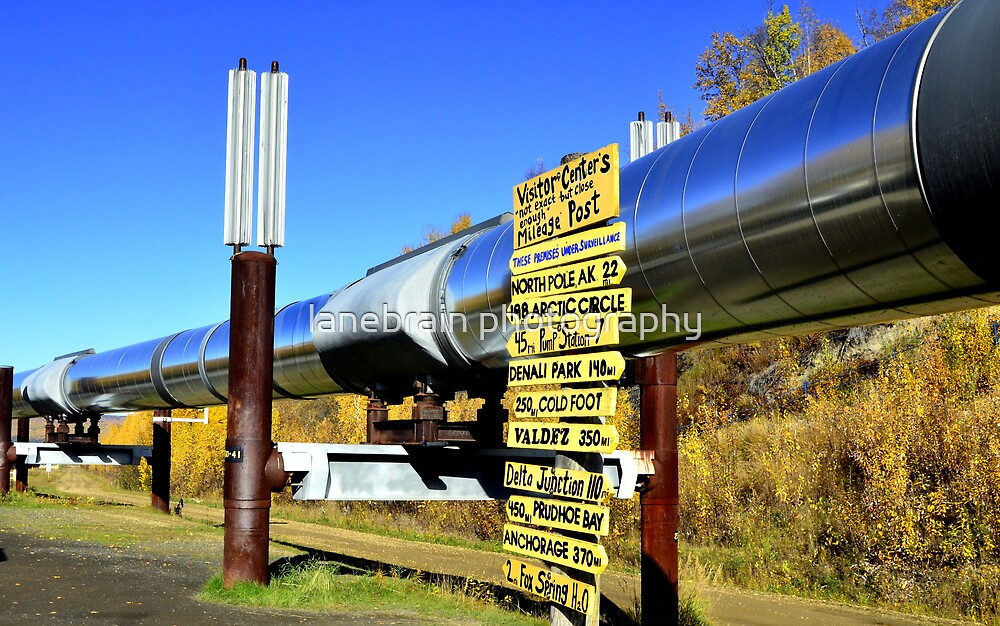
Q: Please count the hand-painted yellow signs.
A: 12